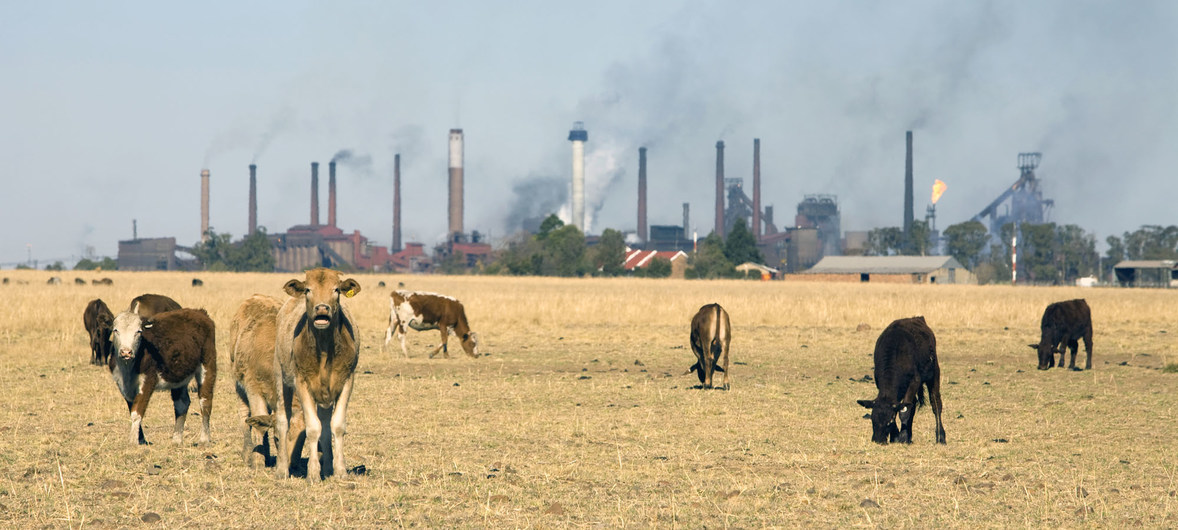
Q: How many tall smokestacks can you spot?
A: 11